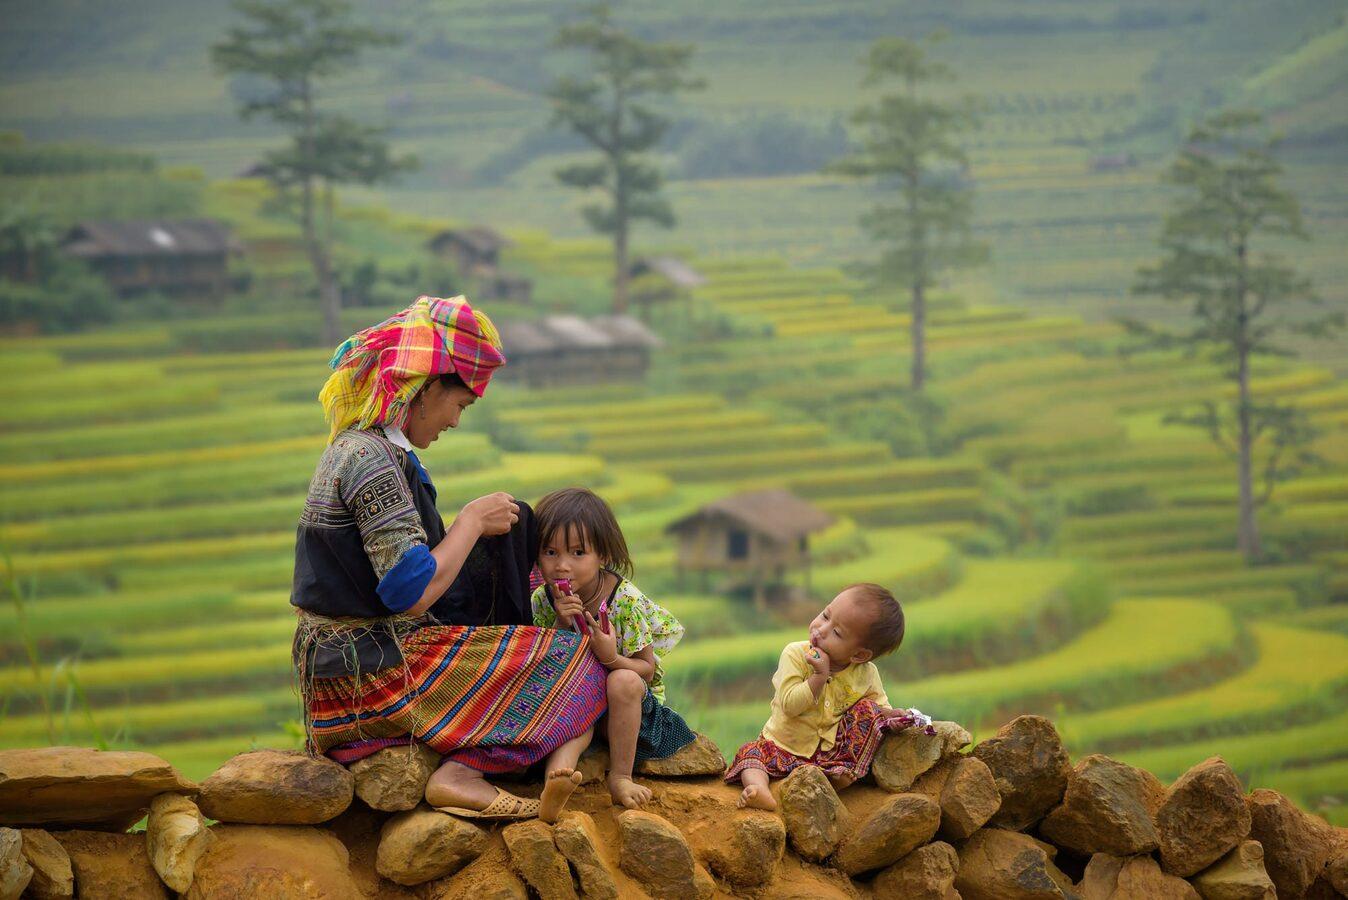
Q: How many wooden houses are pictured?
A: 5